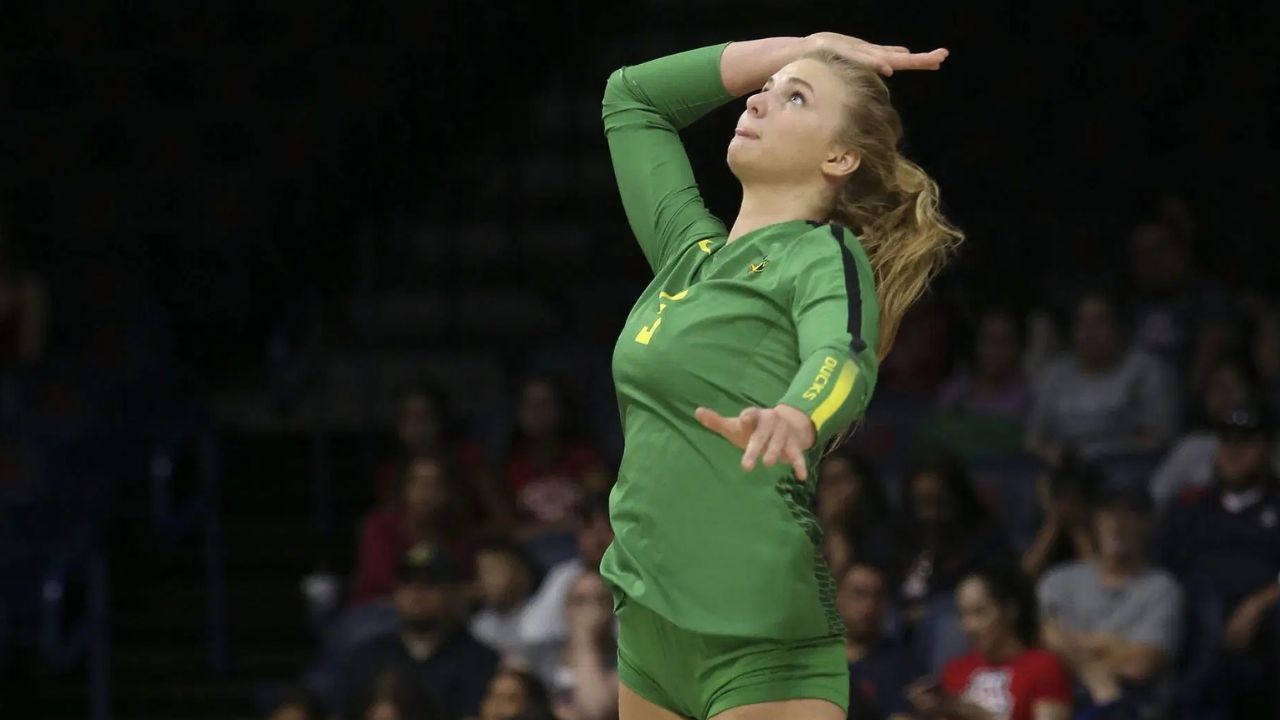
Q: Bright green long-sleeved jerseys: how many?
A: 1